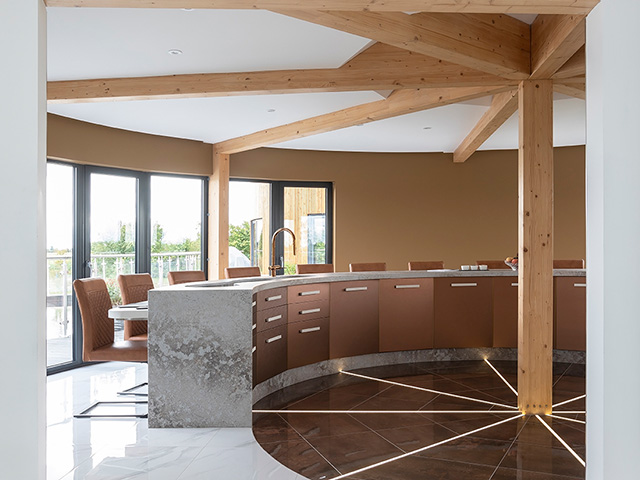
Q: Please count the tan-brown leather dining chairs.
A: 9